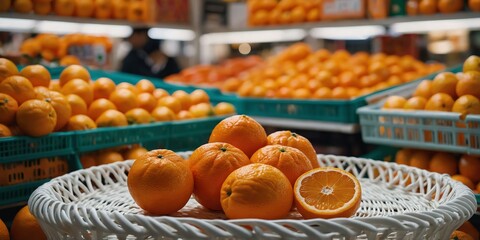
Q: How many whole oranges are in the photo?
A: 6